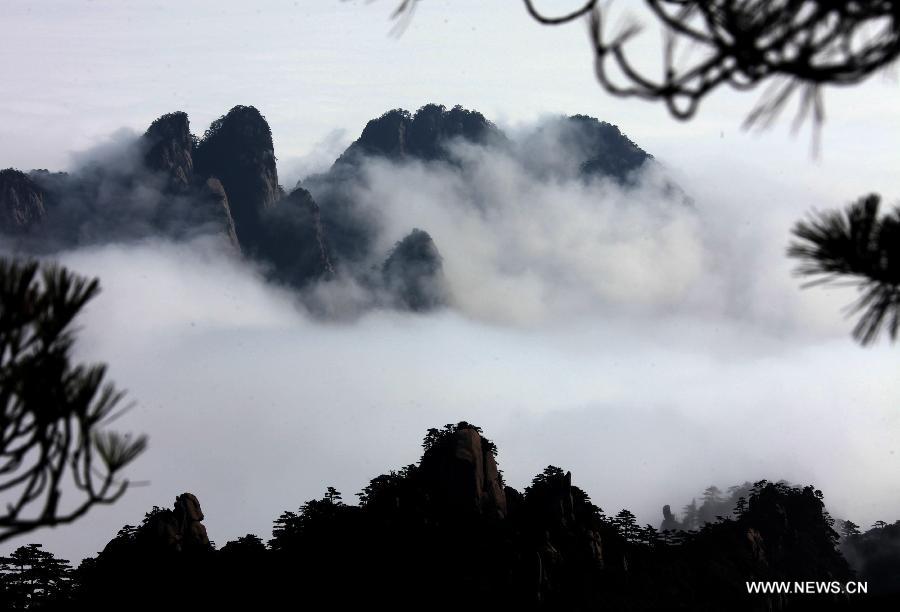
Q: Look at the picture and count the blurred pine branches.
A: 3